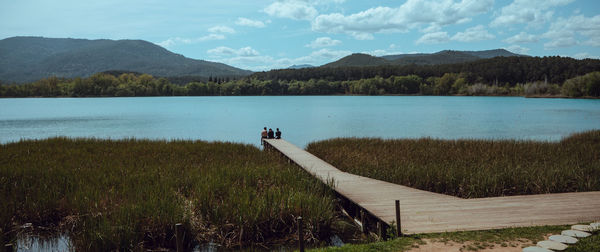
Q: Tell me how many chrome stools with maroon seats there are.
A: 0